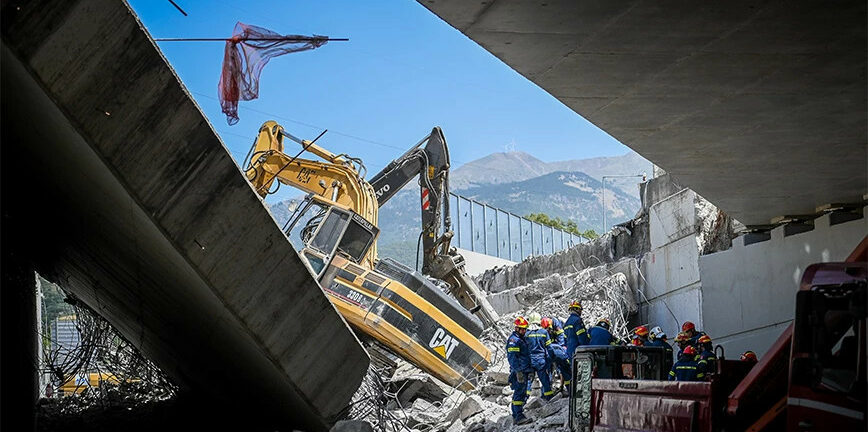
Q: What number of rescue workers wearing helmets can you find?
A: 13